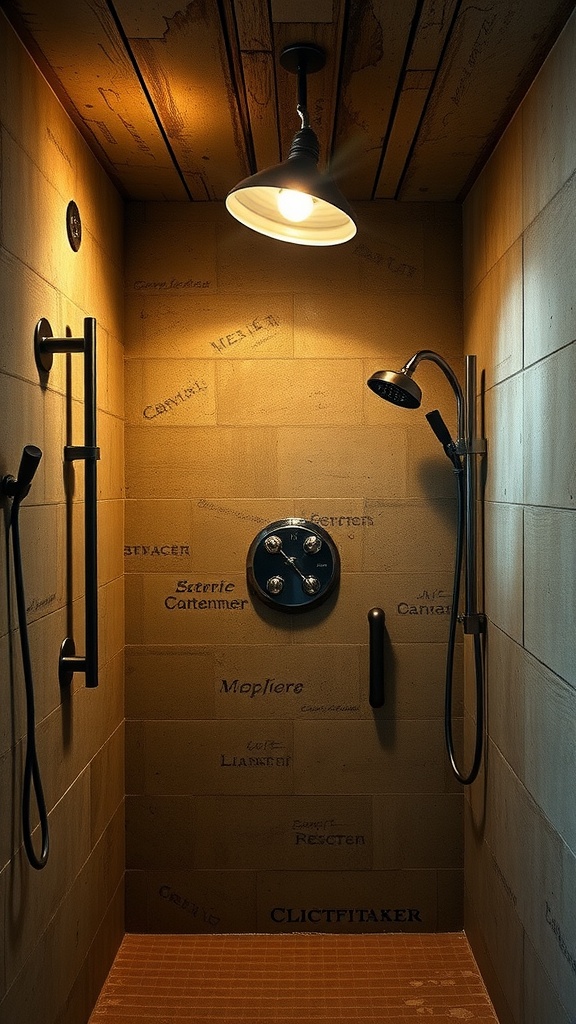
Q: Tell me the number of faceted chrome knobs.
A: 4